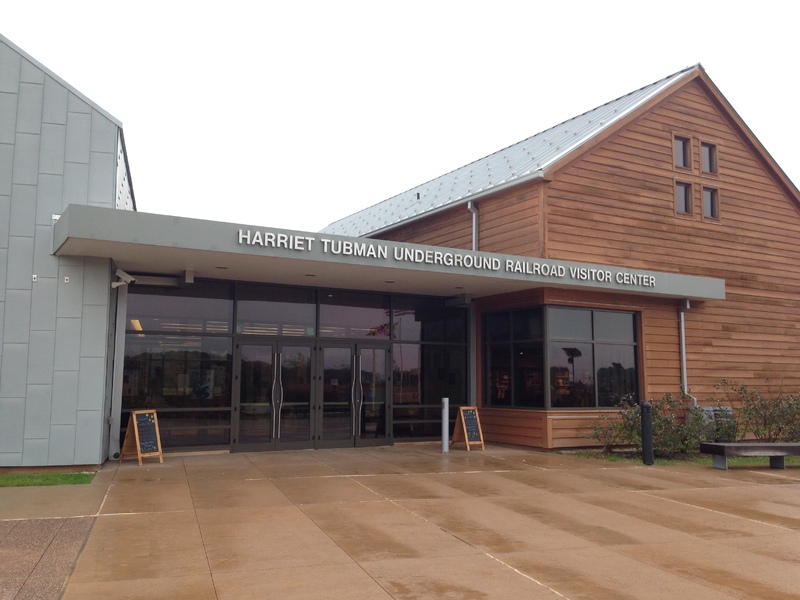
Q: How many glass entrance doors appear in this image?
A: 4